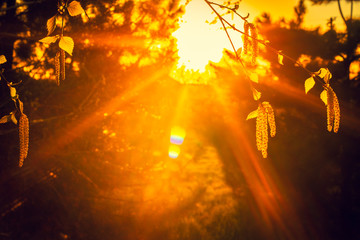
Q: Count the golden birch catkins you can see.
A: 11